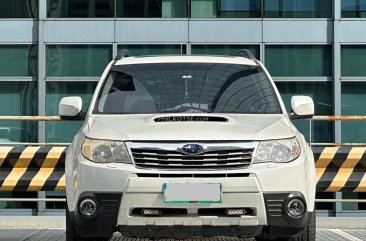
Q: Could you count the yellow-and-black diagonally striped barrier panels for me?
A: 2